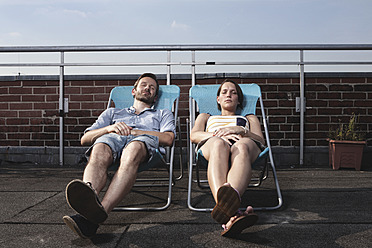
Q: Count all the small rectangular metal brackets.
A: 2